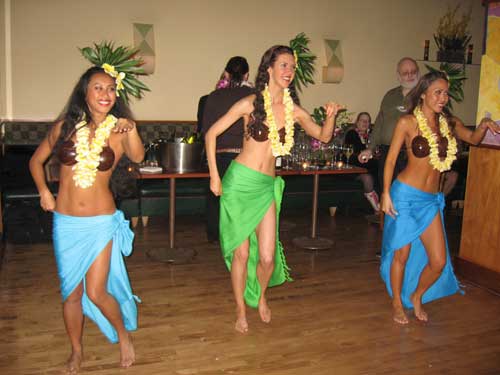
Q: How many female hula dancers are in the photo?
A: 3